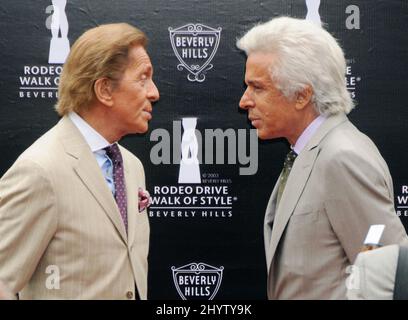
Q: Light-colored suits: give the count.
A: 2